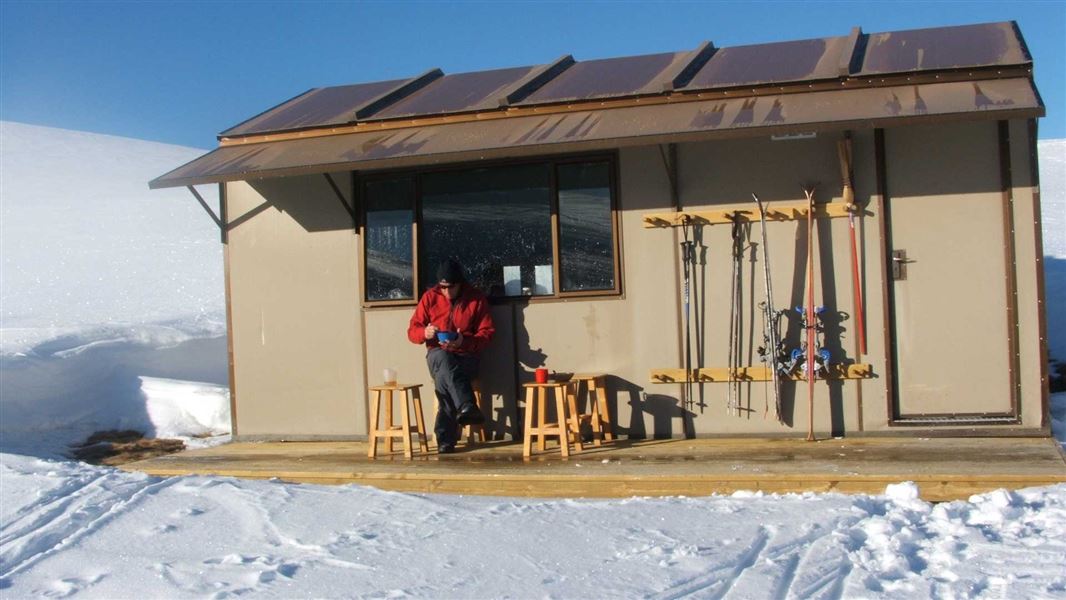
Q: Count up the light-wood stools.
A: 4